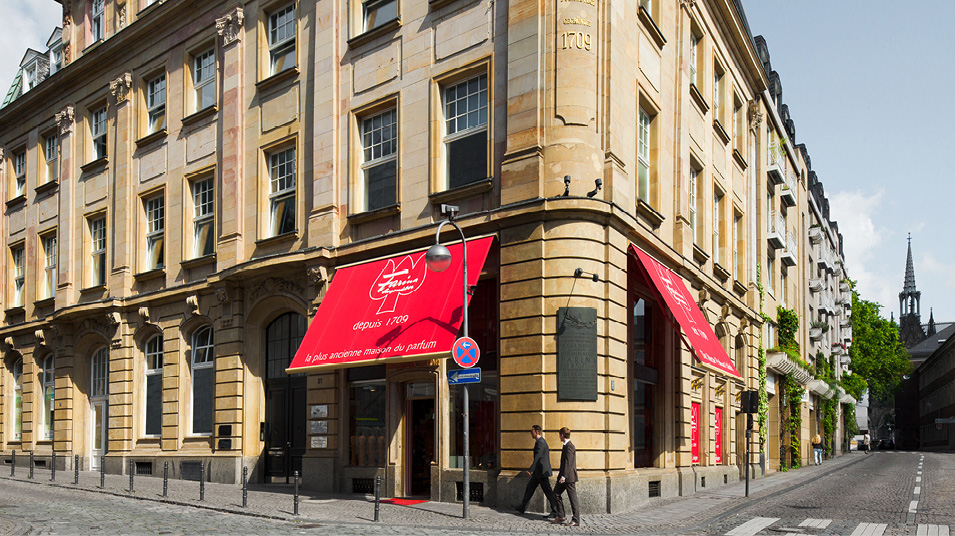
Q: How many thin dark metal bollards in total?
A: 11